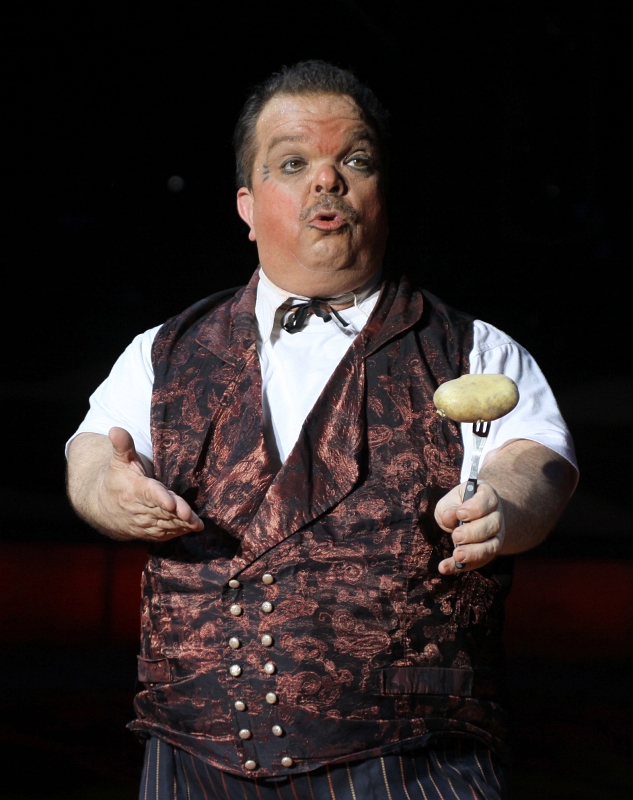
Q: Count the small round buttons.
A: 14